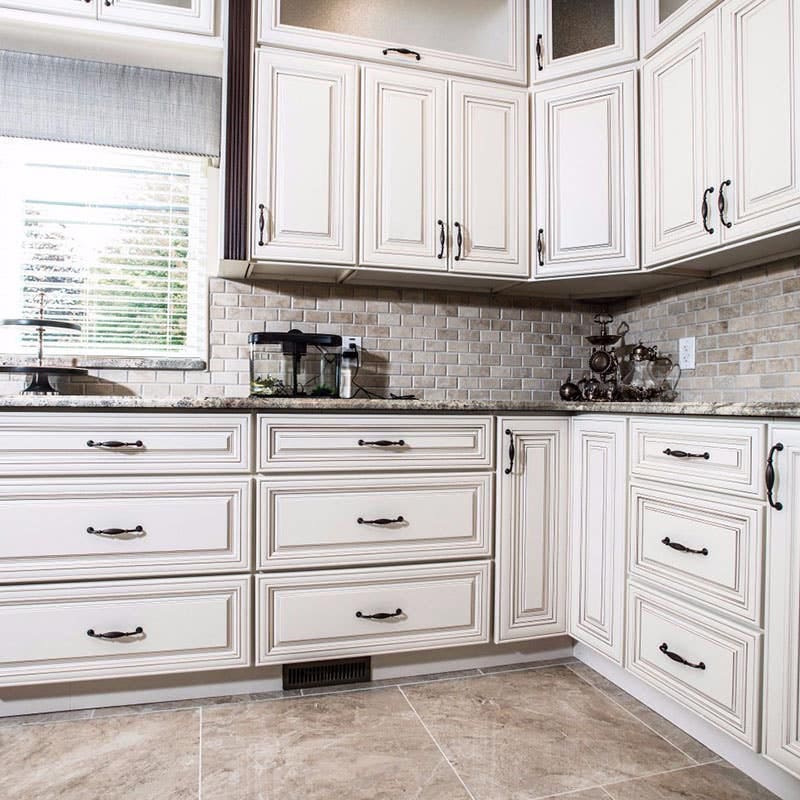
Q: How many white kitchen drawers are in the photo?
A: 9